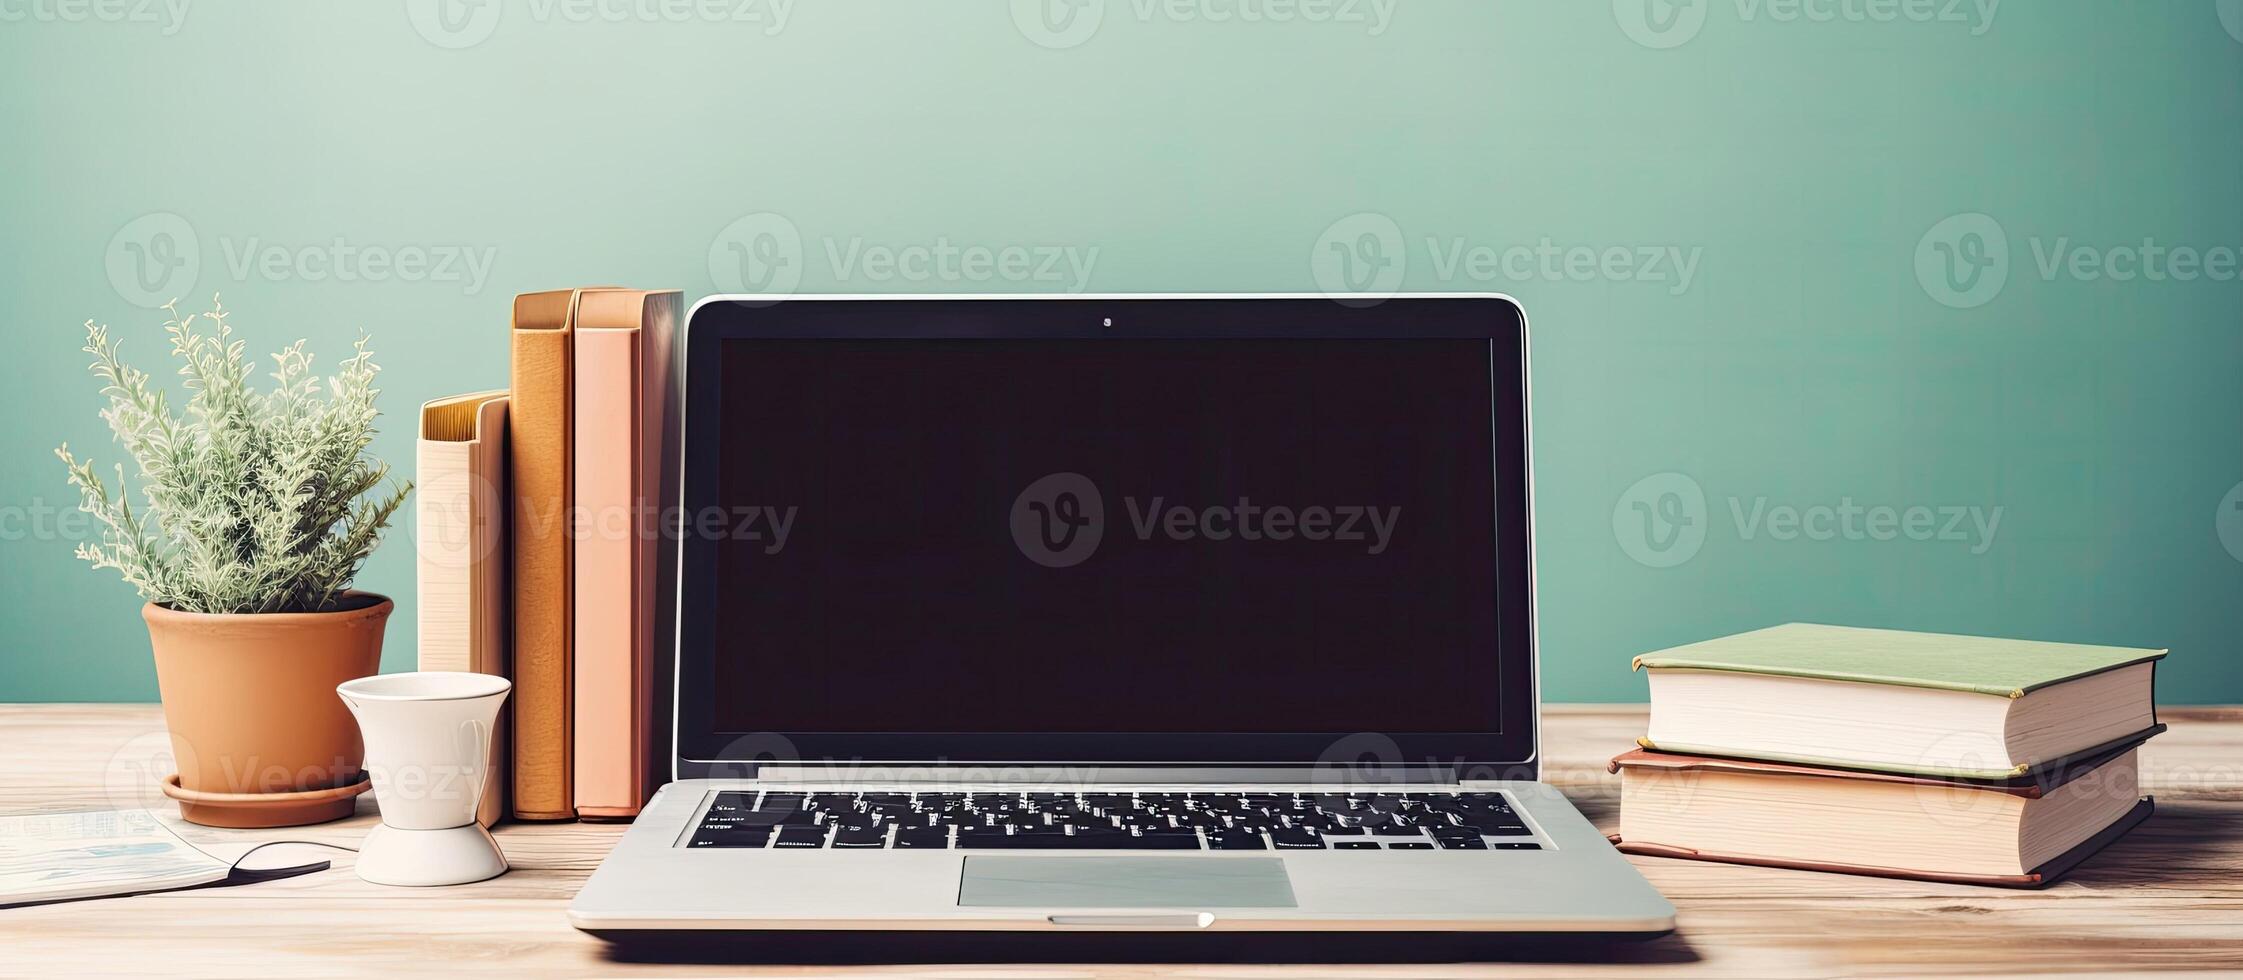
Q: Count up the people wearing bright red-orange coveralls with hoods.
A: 0